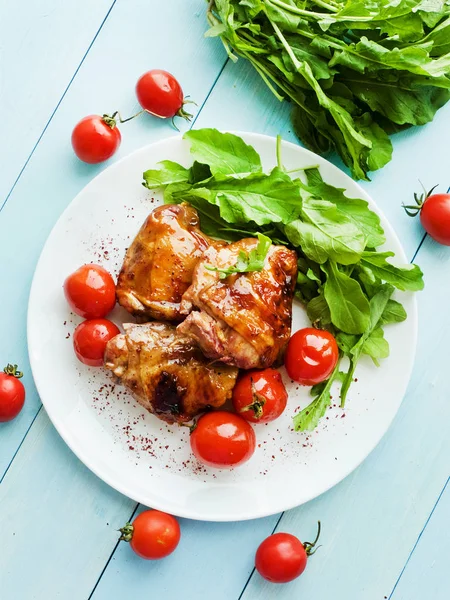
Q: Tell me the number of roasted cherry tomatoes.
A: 5